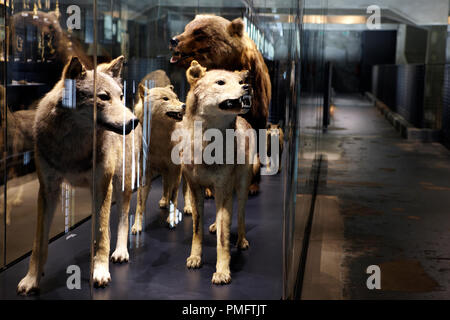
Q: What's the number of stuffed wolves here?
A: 3